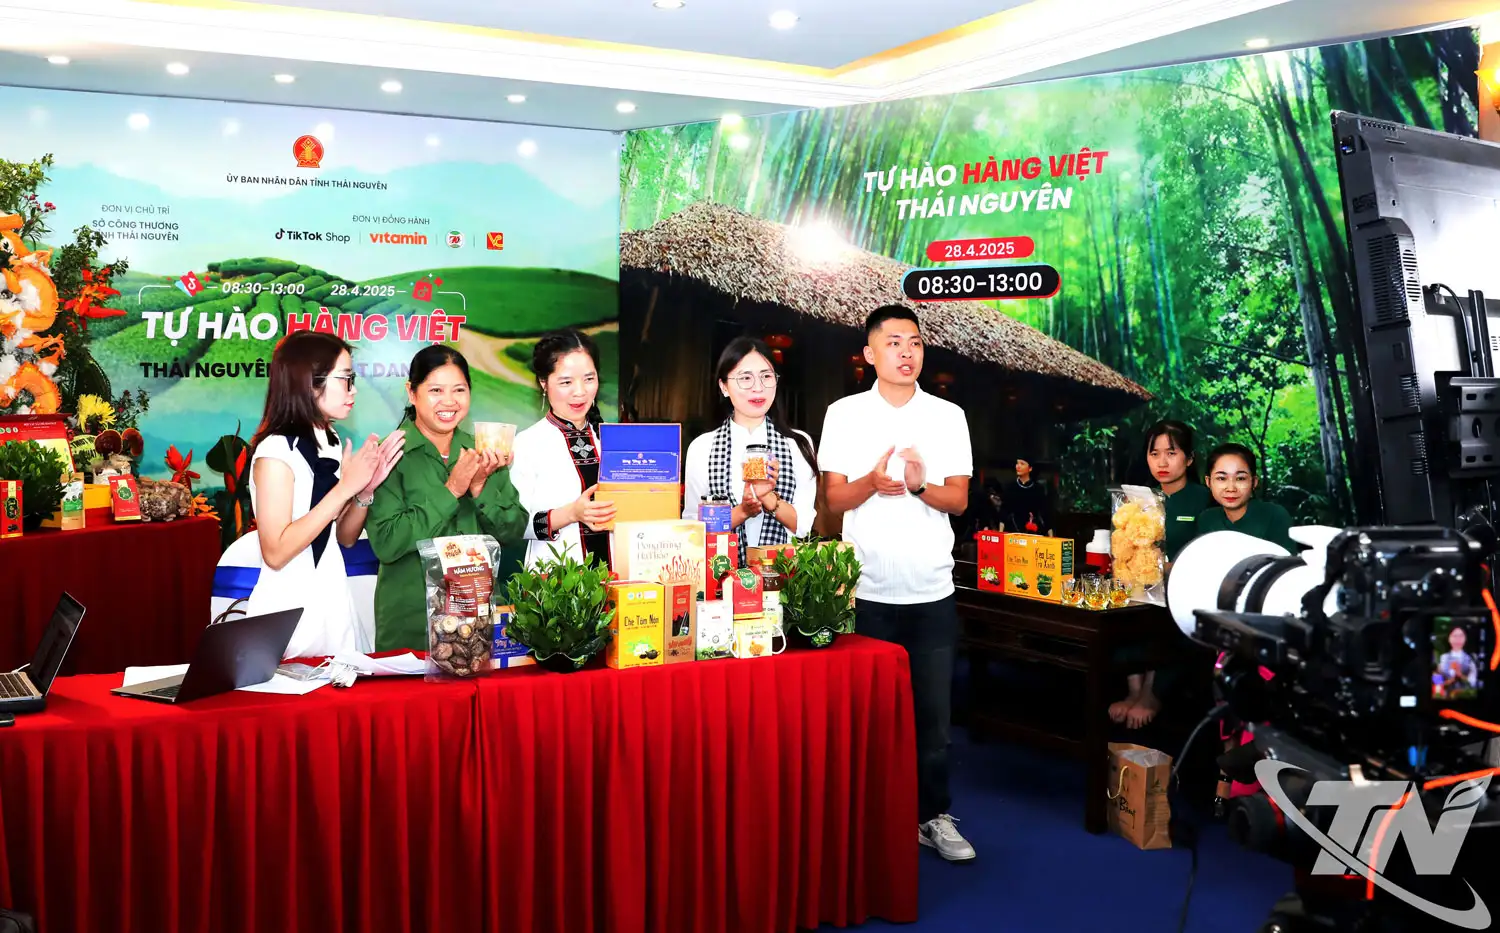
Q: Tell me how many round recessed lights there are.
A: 10